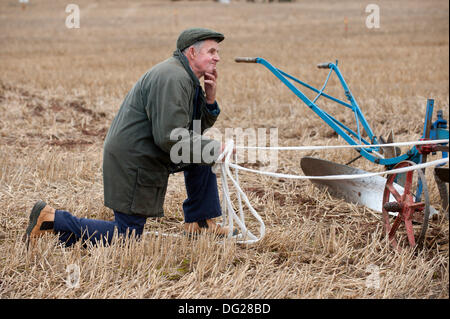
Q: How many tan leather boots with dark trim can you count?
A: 2